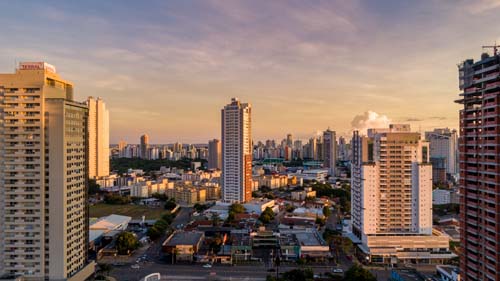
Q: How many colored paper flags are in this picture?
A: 0